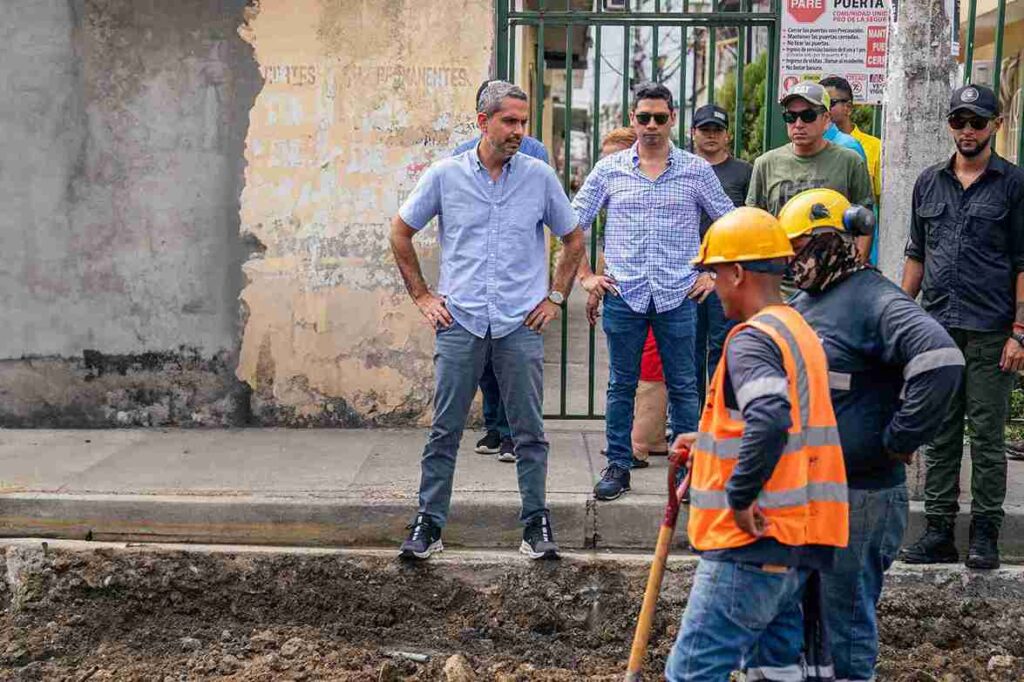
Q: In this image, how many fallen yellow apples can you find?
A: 0